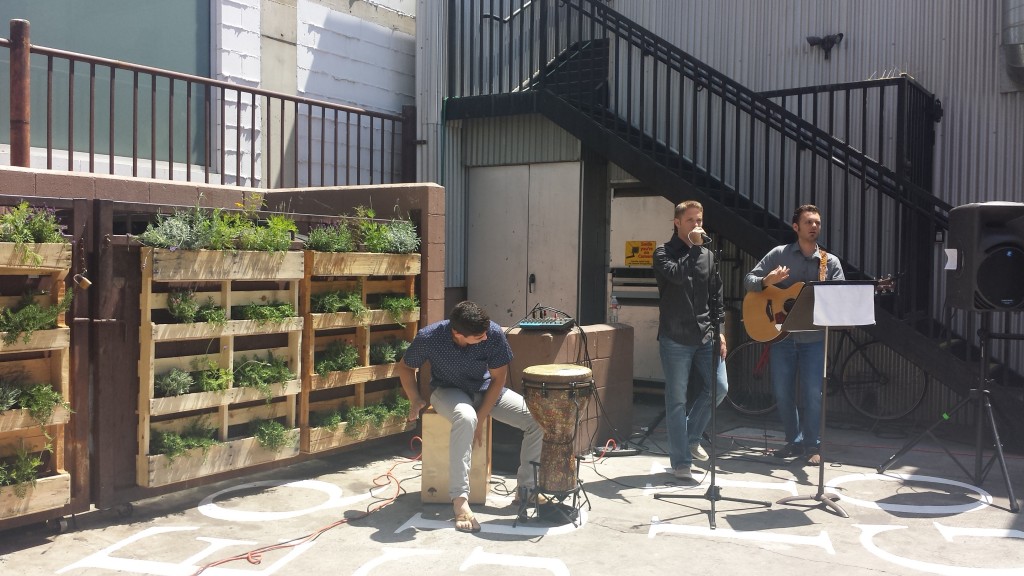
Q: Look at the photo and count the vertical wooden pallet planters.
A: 3